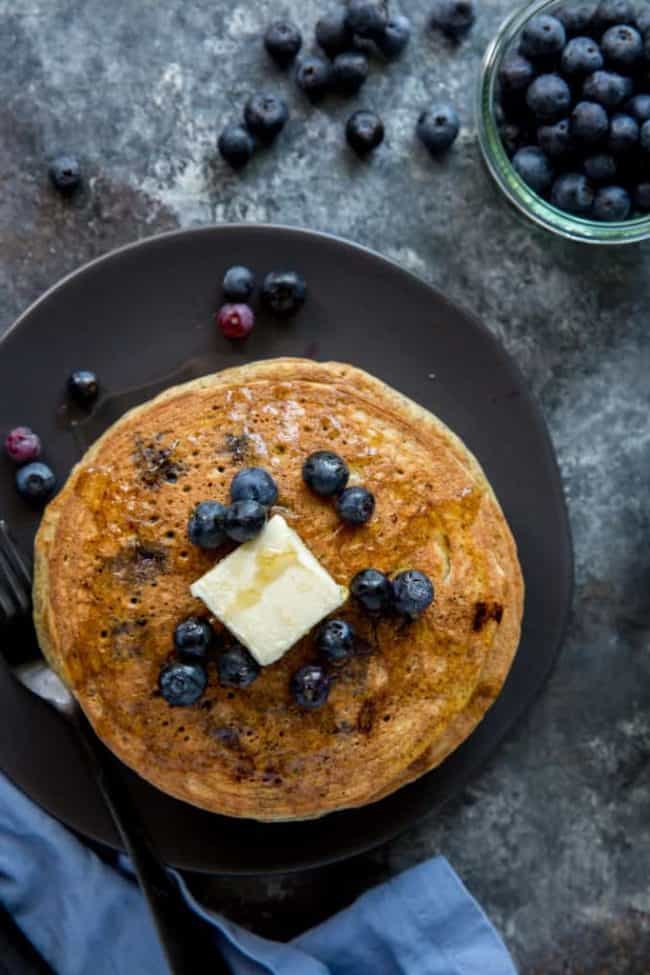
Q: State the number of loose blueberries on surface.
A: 12